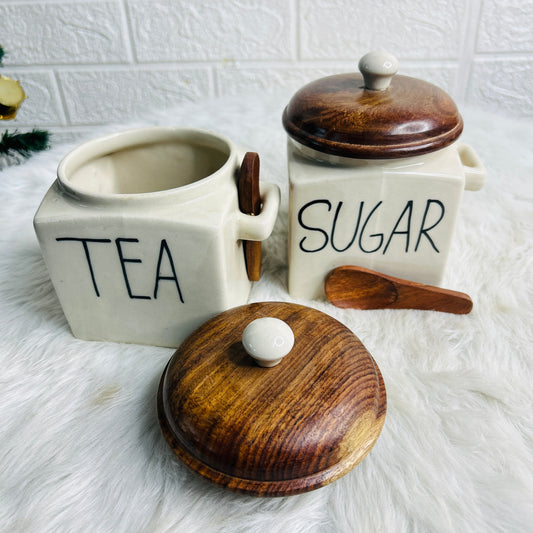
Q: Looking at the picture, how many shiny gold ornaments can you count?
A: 1